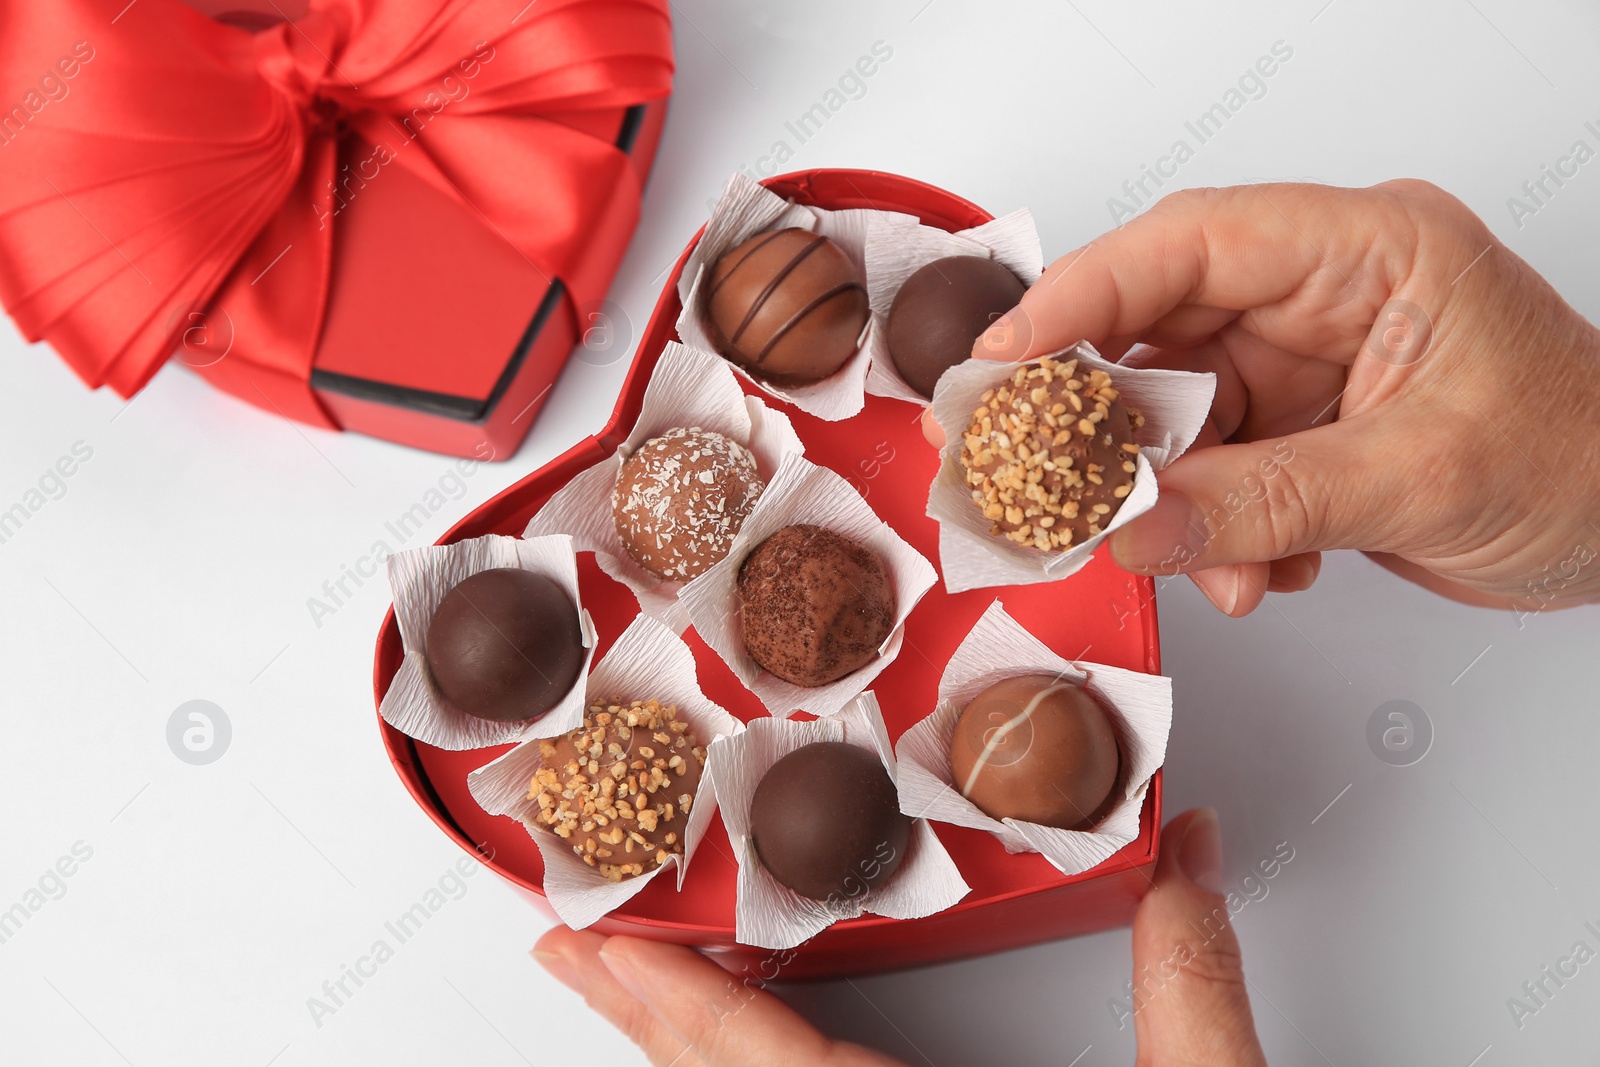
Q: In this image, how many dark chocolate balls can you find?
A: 3